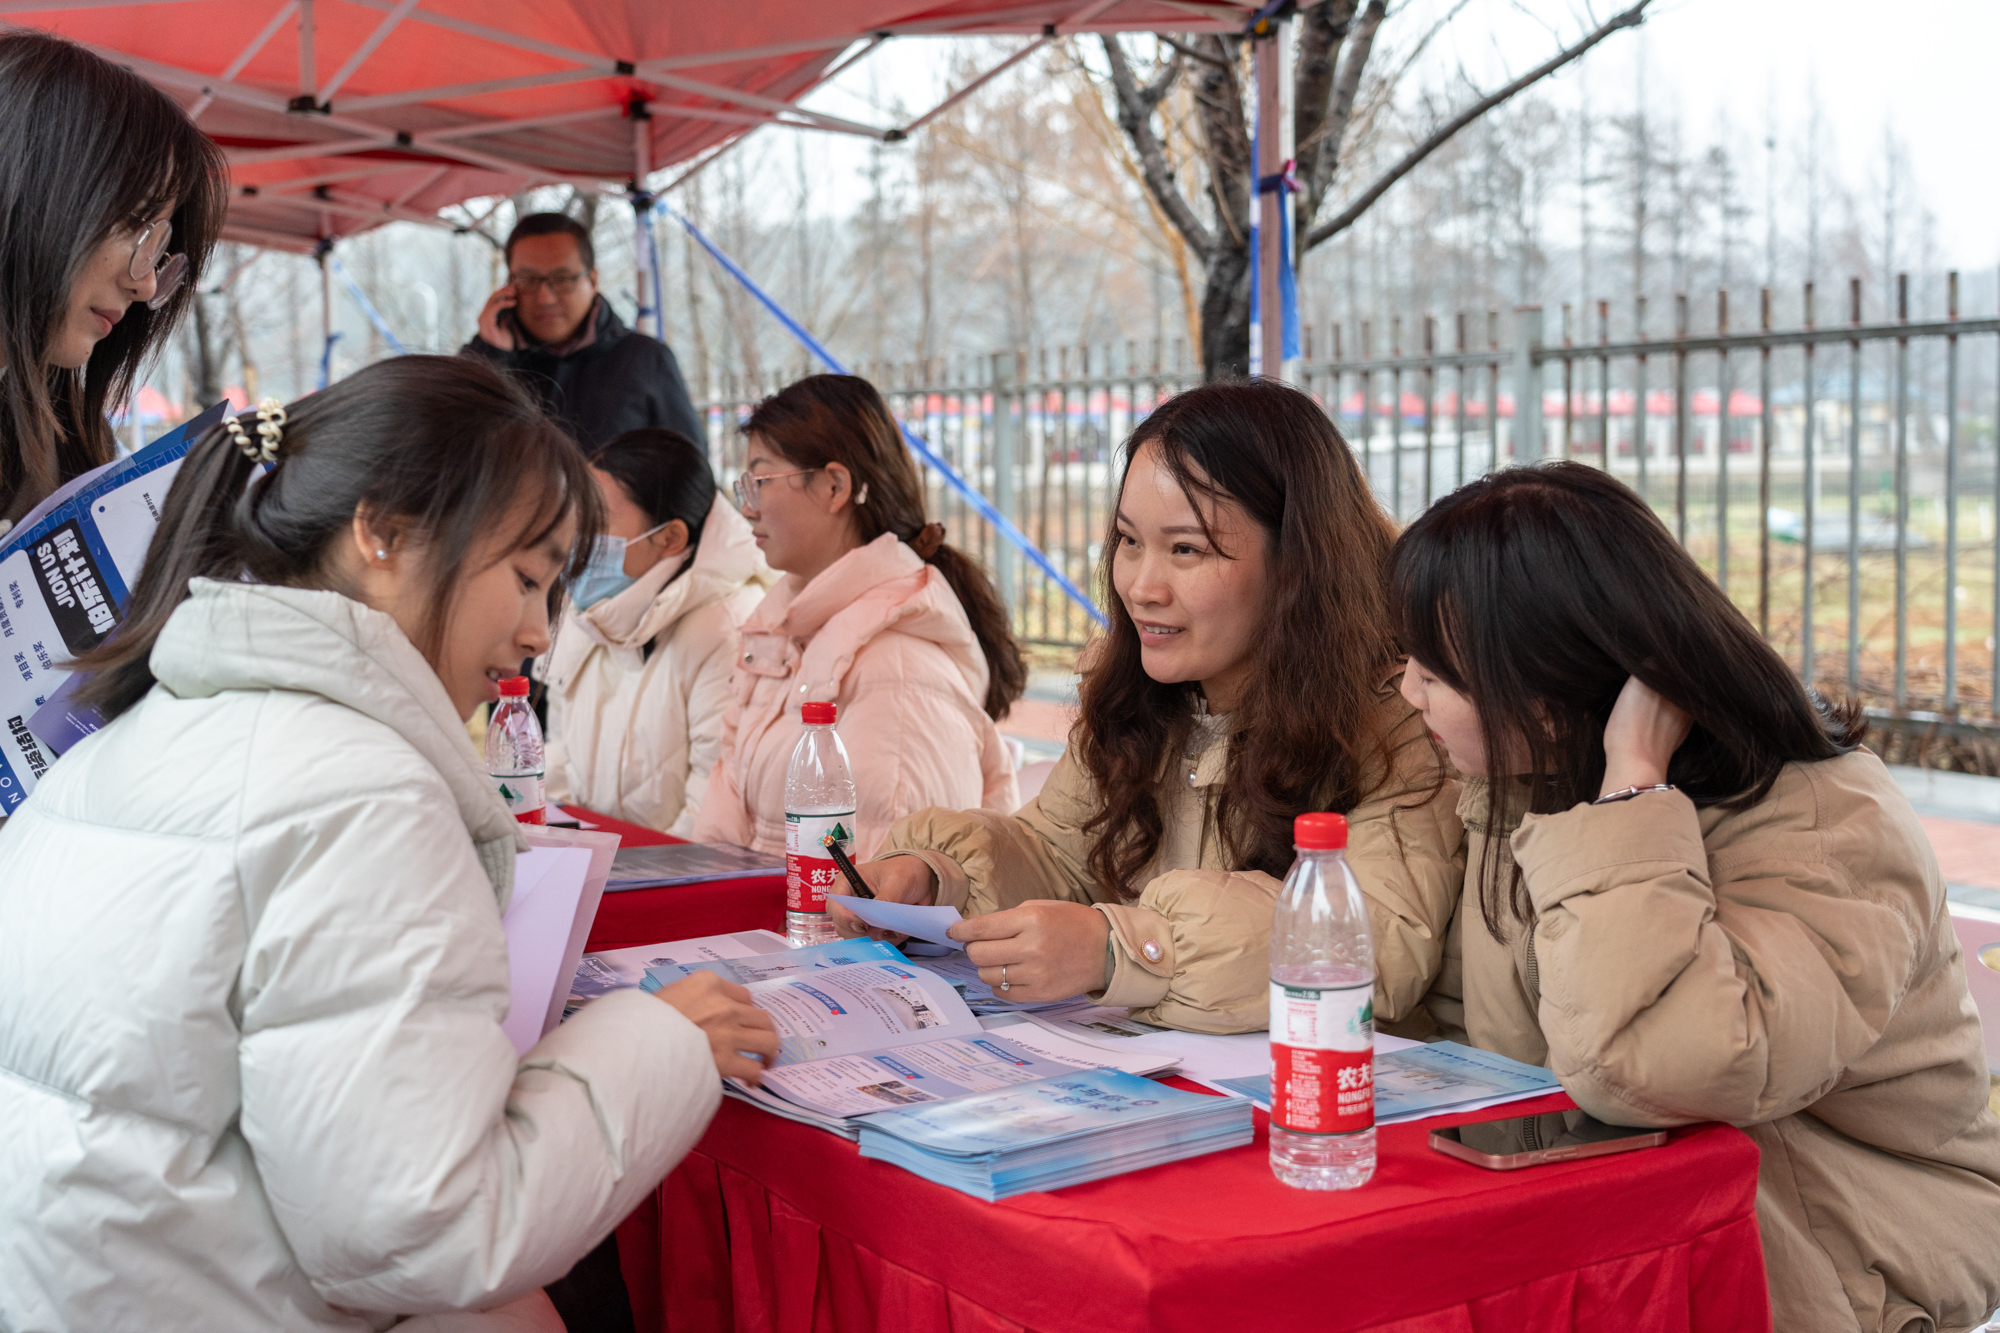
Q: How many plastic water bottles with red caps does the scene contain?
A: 3